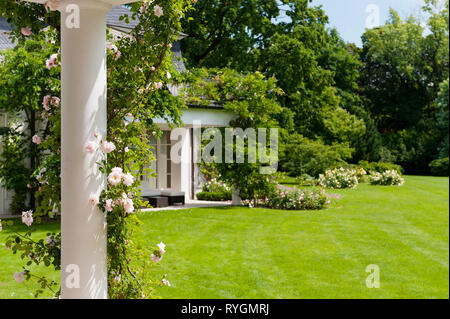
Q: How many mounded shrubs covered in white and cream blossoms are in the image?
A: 2